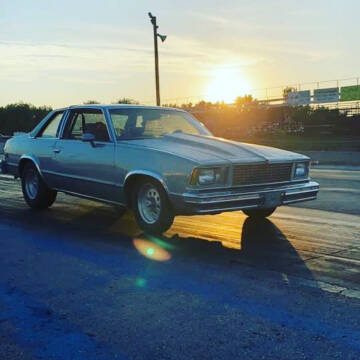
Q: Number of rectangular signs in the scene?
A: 3